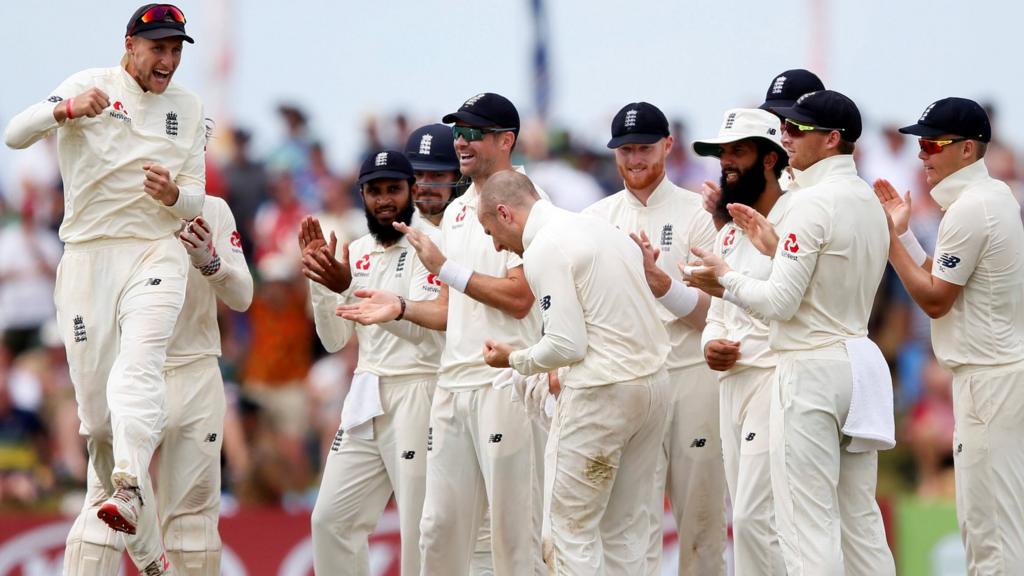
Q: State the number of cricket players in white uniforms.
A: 11